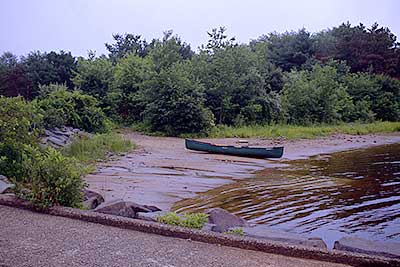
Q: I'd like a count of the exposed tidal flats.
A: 1